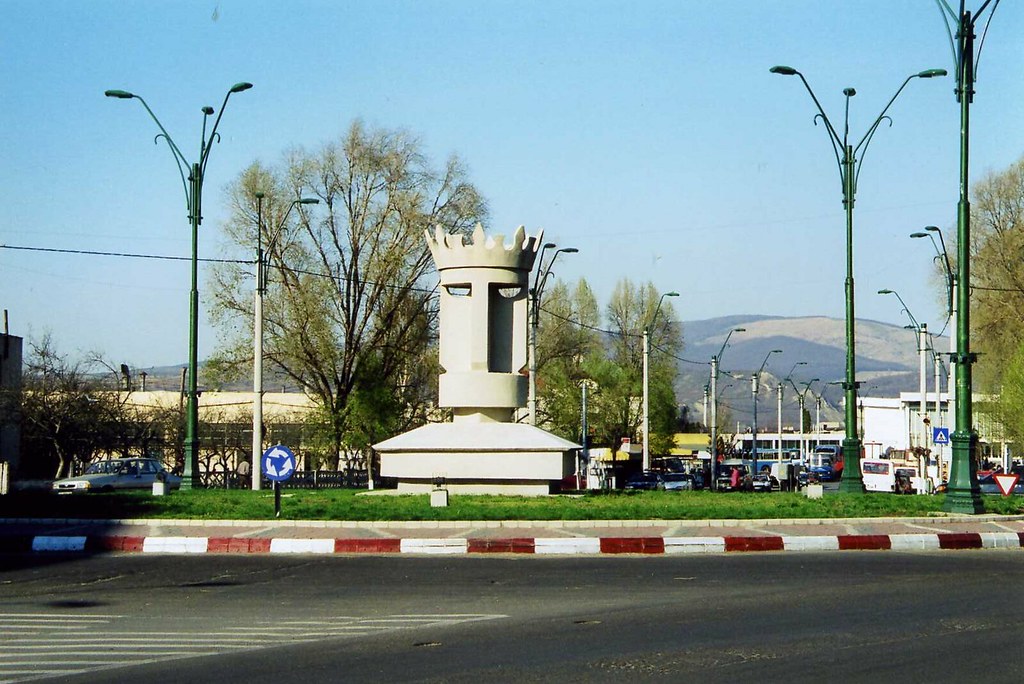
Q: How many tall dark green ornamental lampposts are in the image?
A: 3